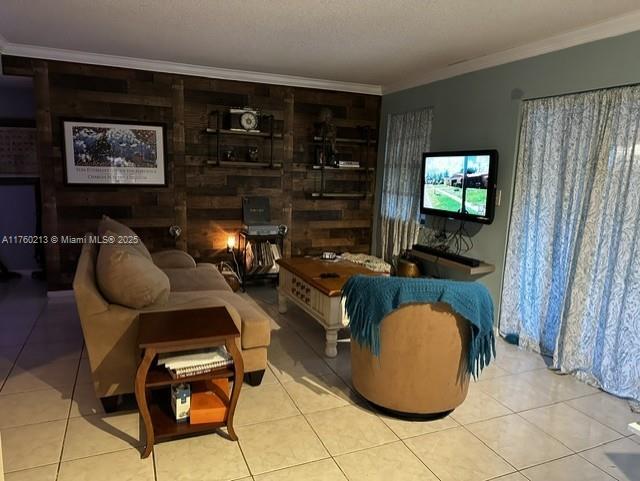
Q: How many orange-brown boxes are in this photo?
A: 1